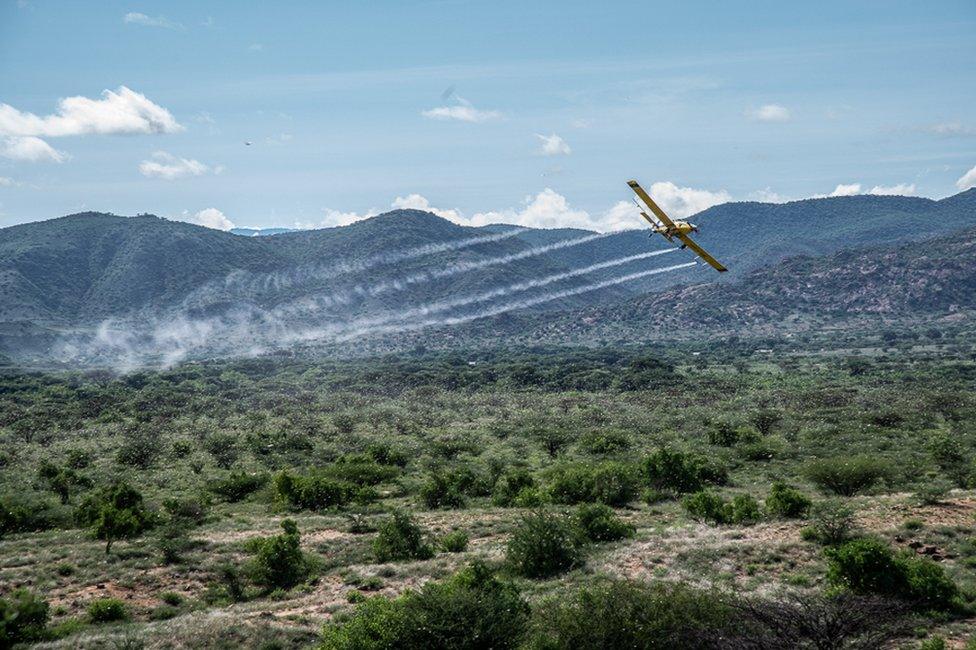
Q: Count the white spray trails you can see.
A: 4